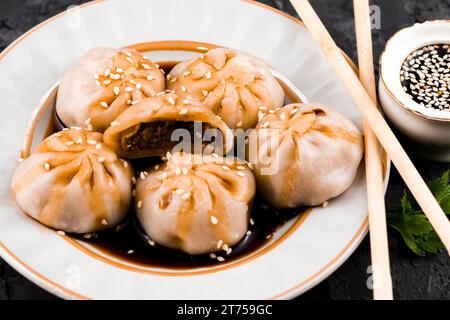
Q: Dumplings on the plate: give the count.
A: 6